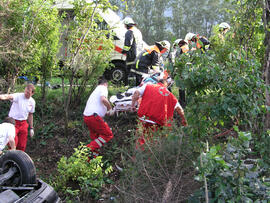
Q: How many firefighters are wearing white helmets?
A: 5